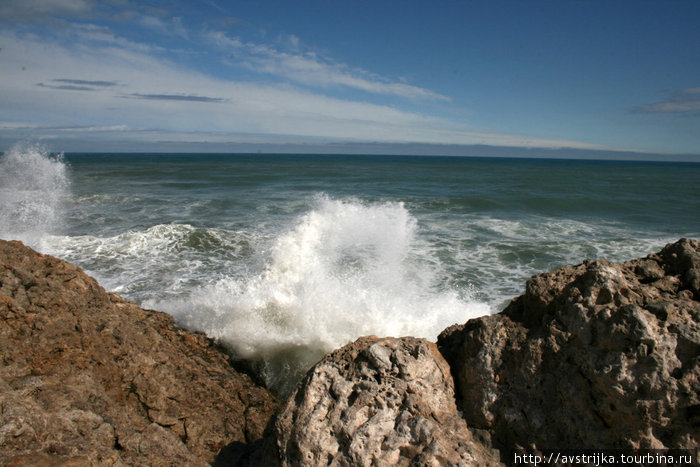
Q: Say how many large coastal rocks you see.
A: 3